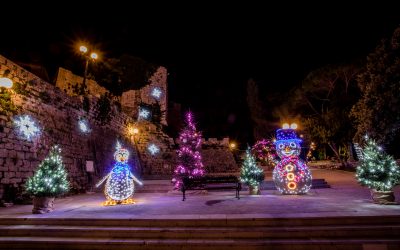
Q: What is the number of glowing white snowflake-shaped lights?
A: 5